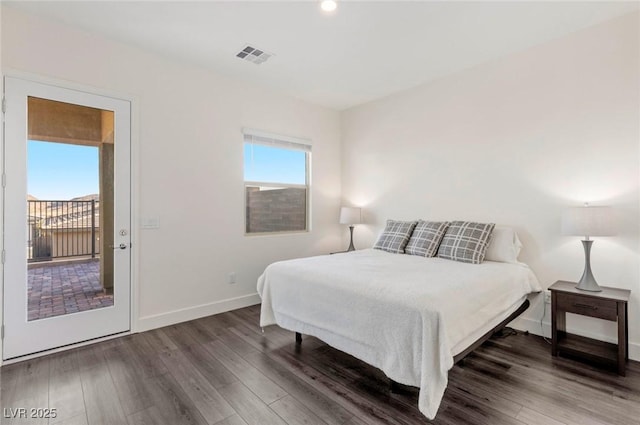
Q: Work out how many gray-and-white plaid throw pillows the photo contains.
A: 3